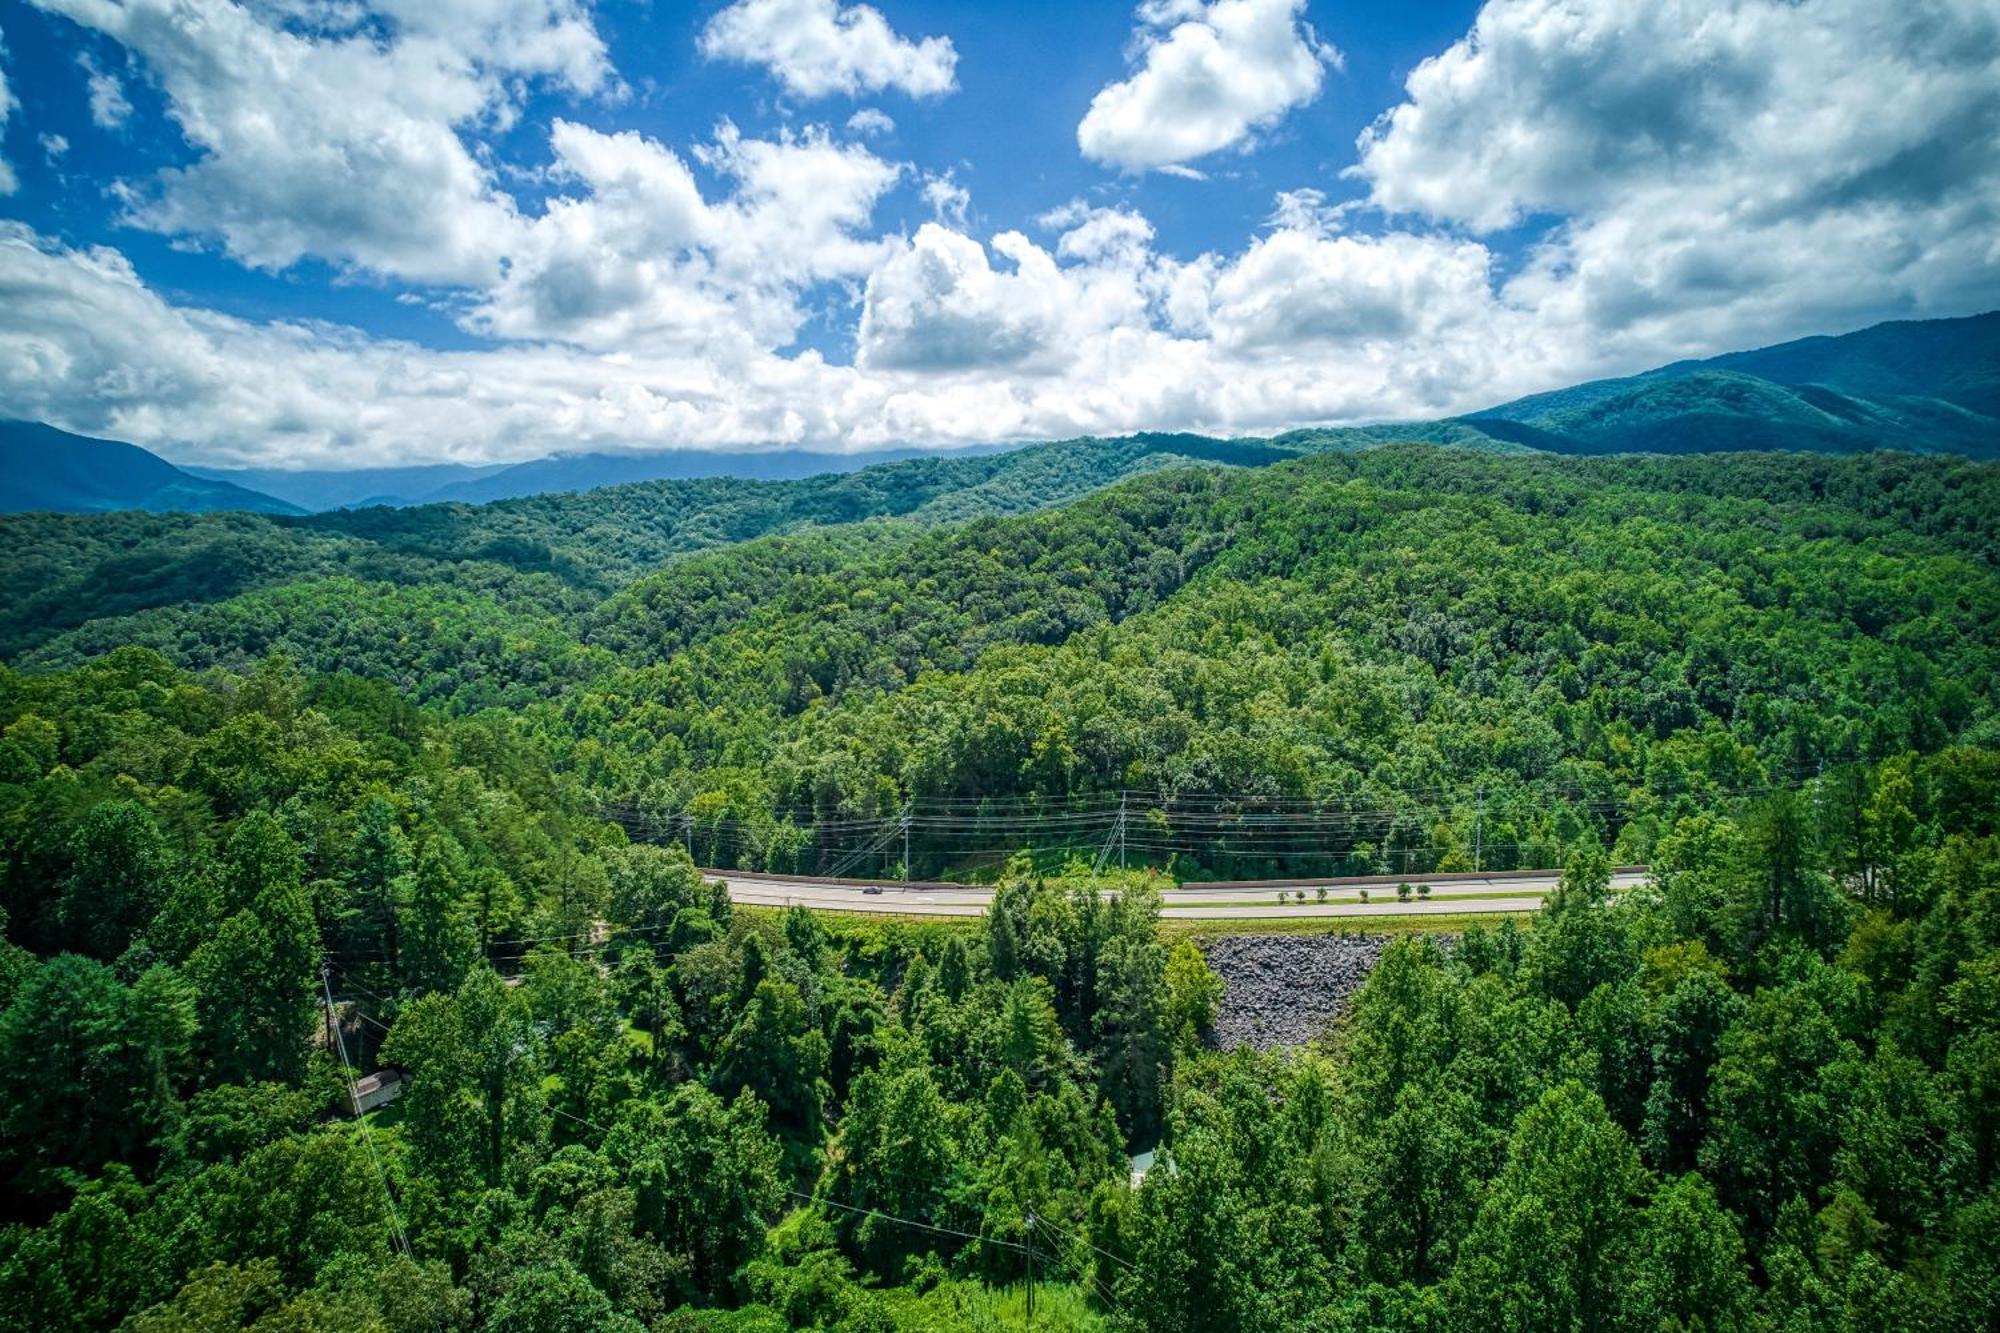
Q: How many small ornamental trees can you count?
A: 6